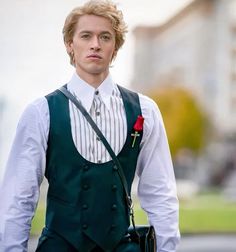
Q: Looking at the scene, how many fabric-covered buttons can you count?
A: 8